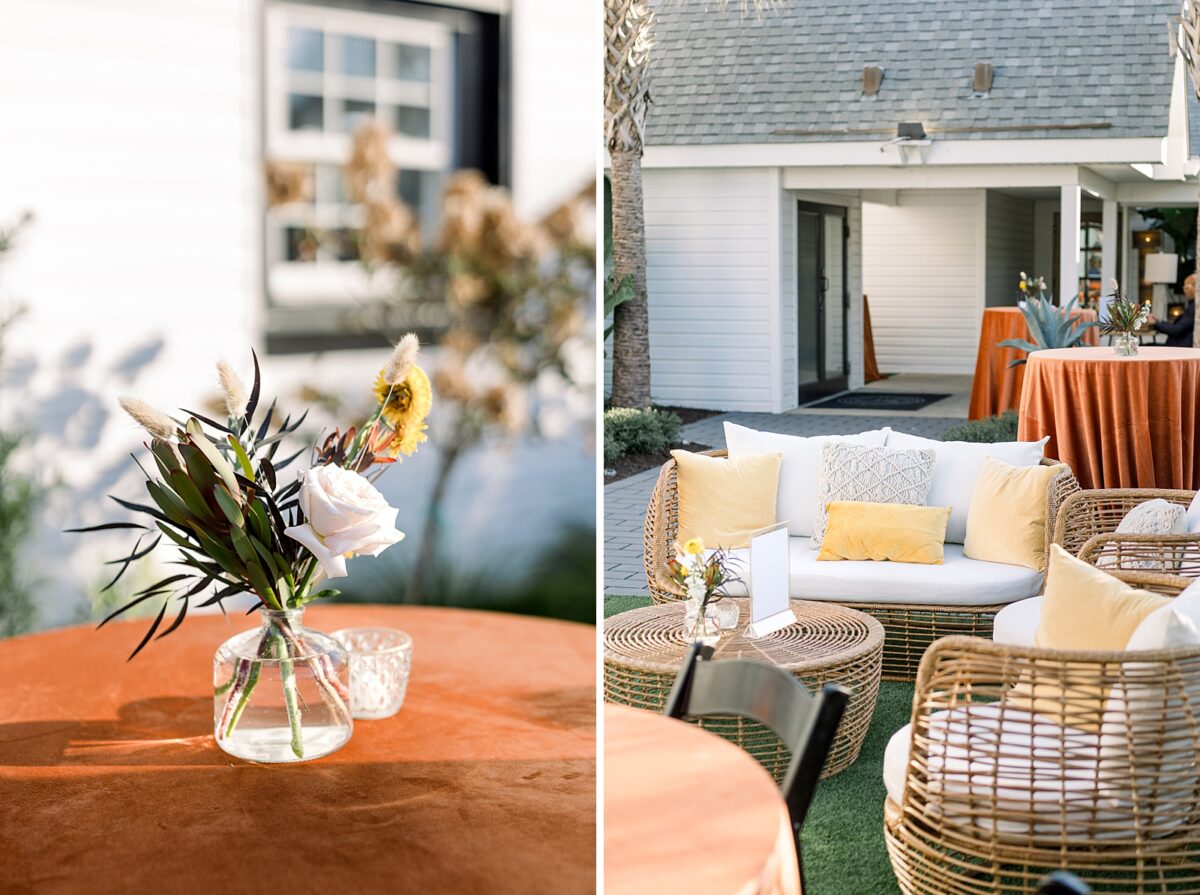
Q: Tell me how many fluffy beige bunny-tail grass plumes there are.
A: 3